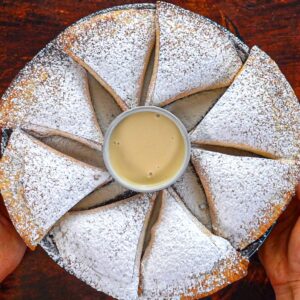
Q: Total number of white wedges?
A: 8